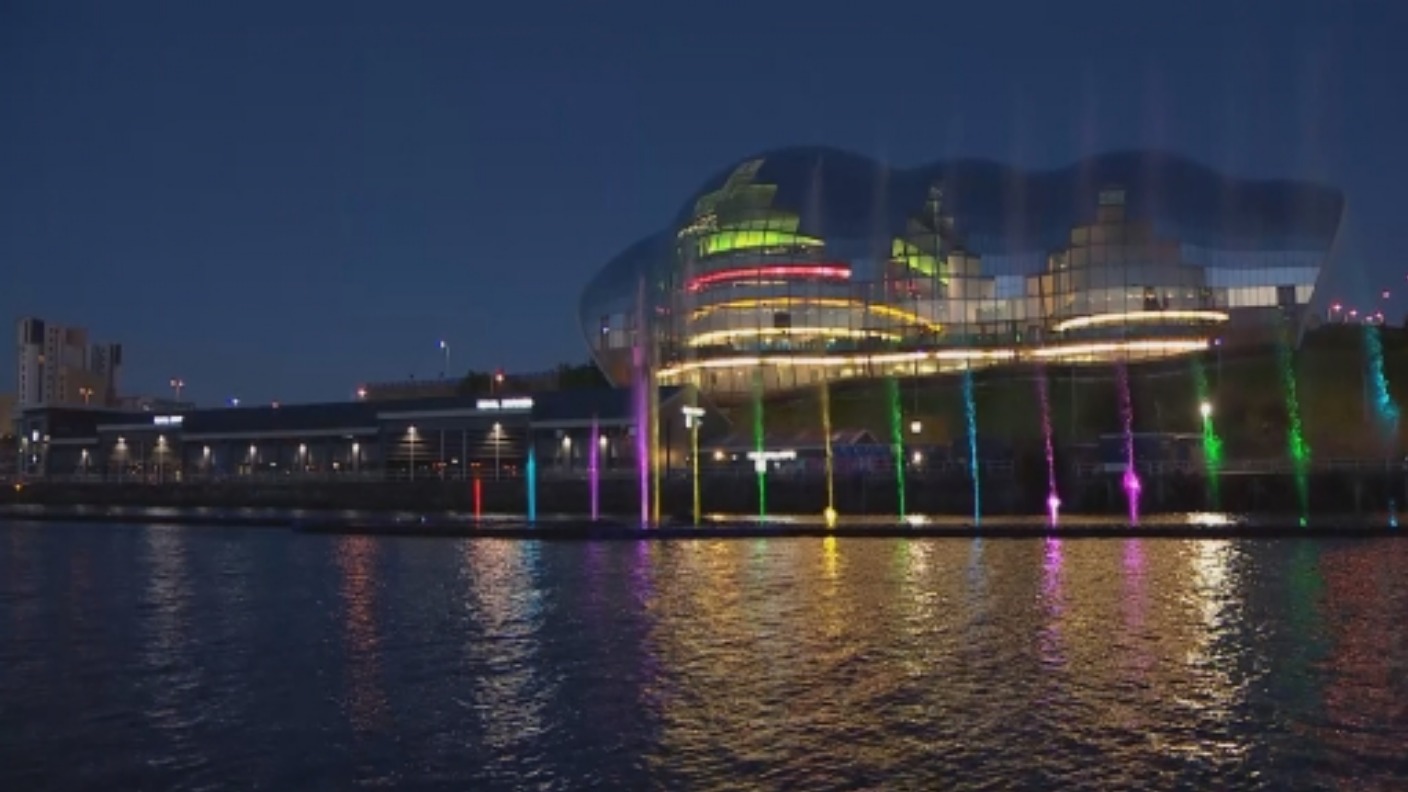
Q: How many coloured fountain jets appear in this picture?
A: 15